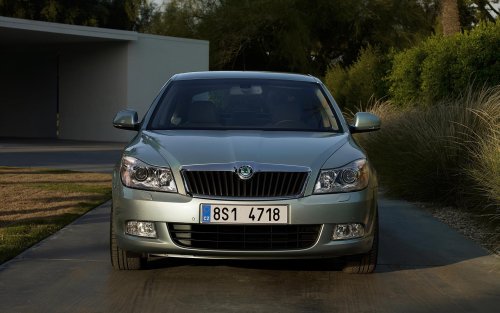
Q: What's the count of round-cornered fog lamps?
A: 2